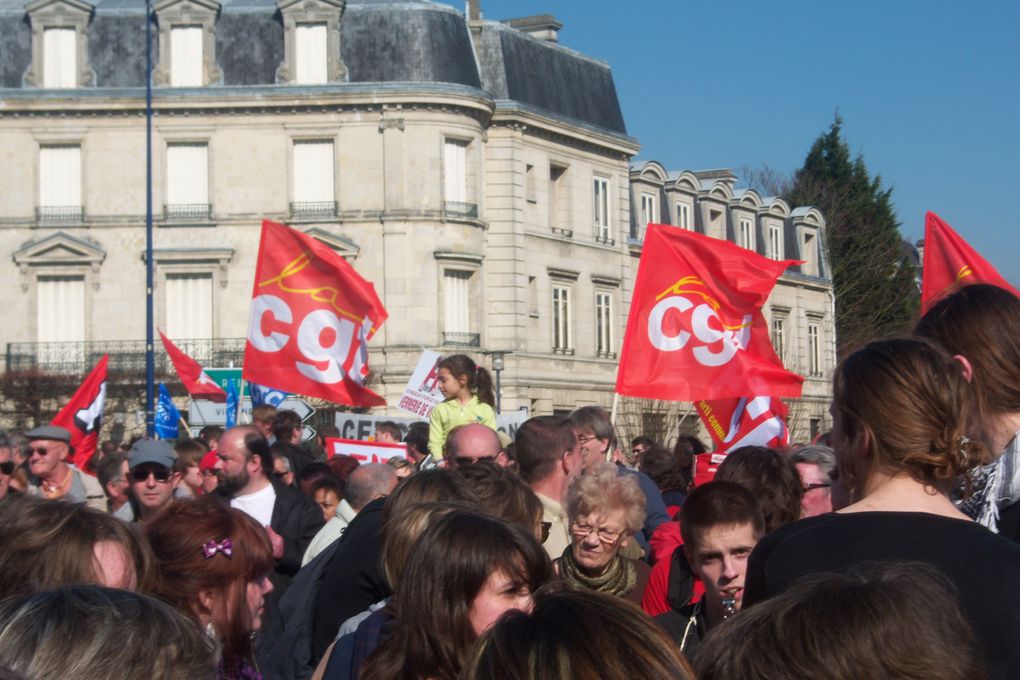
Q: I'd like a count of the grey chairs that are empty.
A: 0